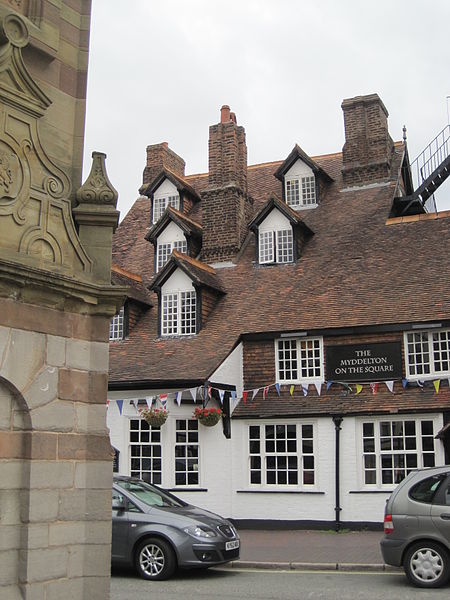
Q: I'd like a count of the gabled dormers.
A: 6